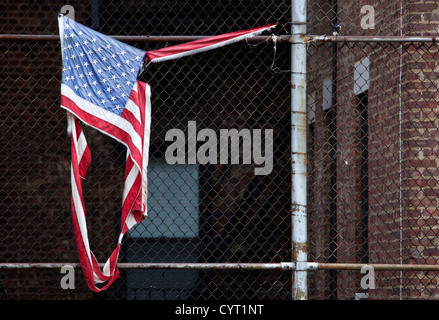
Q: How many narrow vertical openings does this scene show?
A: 3